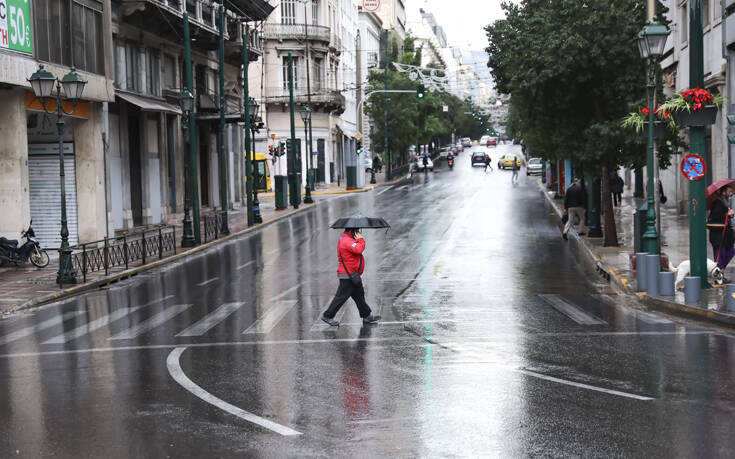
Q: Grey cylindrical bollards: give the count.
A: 5